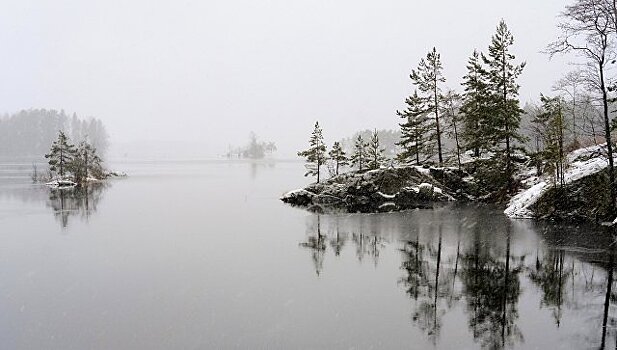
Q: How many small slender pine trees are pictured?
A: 4